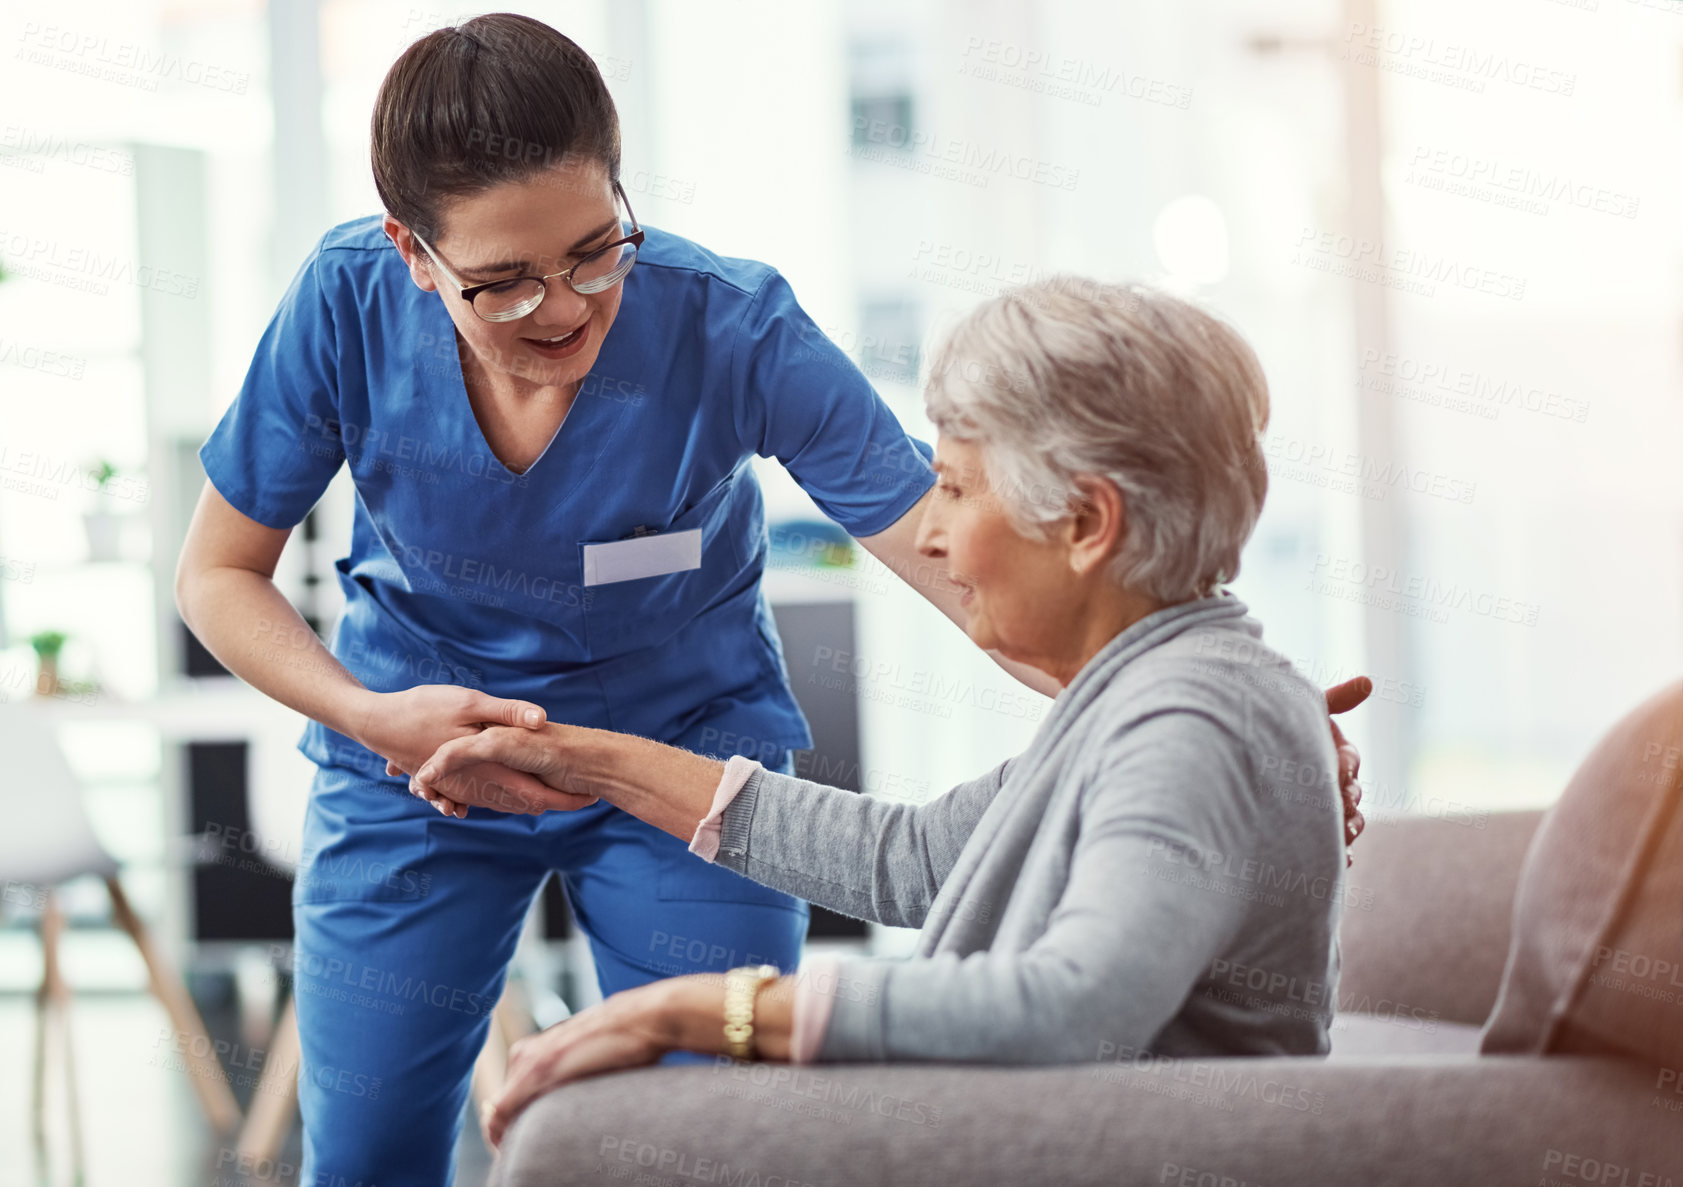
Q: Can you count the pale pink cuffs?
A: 2